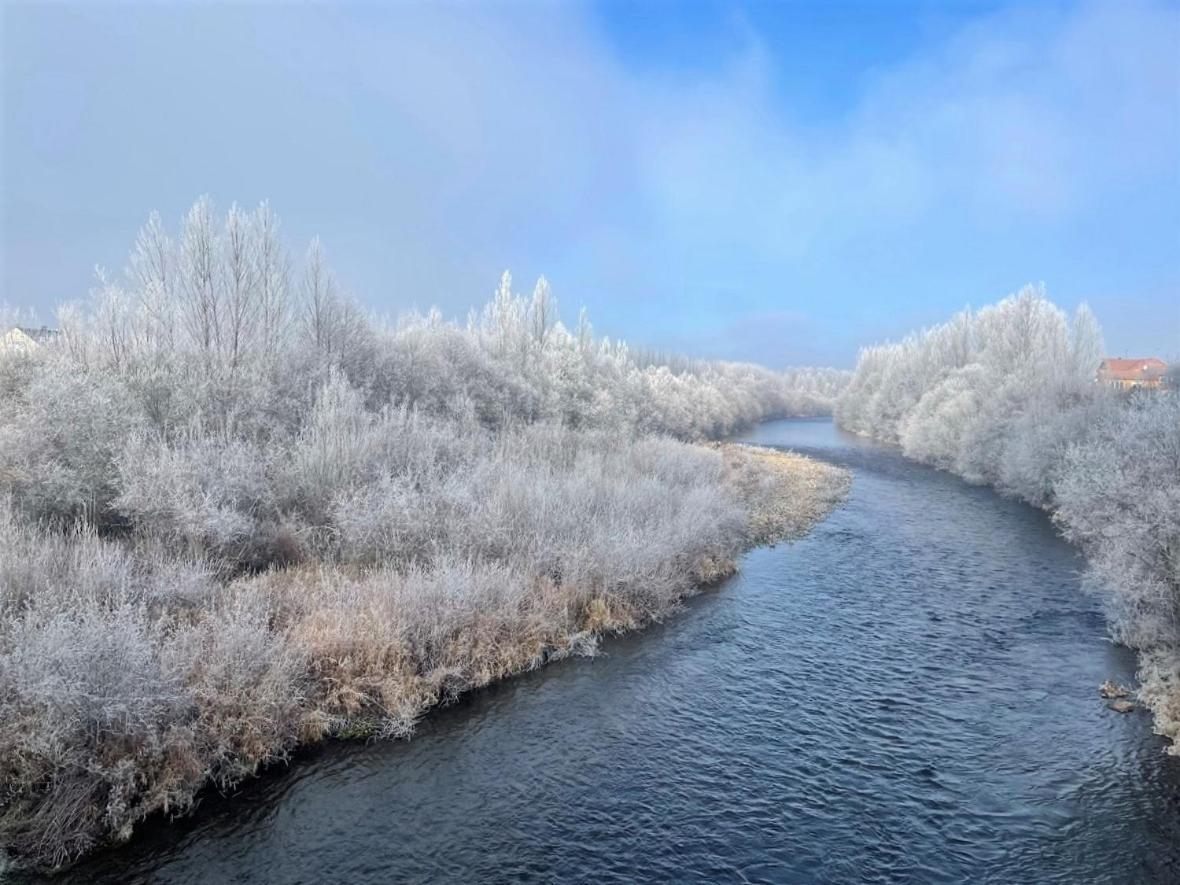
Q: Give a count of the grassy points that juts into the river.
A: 1